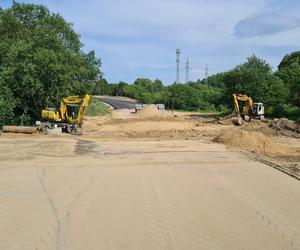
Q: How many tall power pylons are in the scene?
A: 3